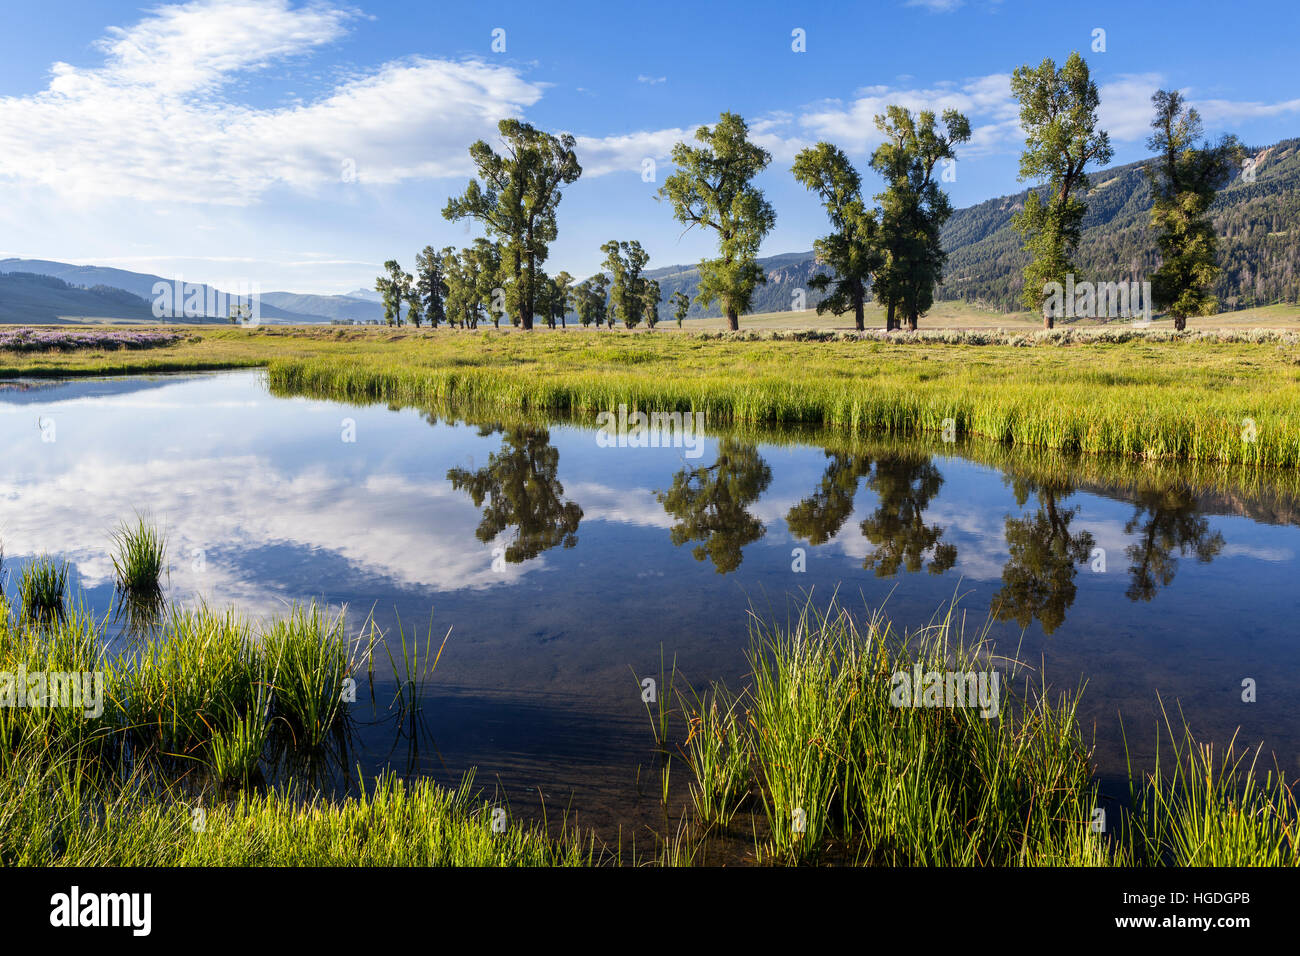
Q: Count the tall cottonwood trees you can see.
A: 6